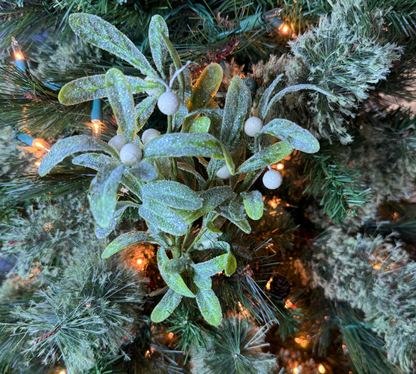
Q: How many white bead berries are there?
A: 7